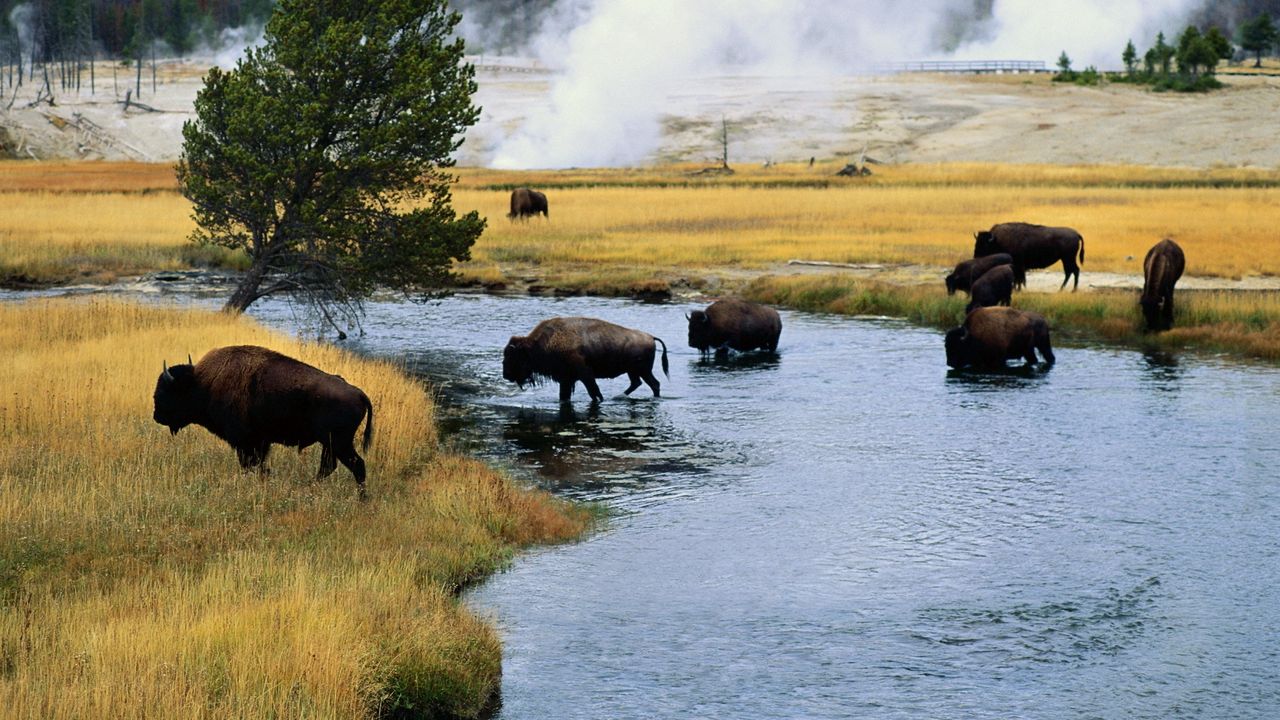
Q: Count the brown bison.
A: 9